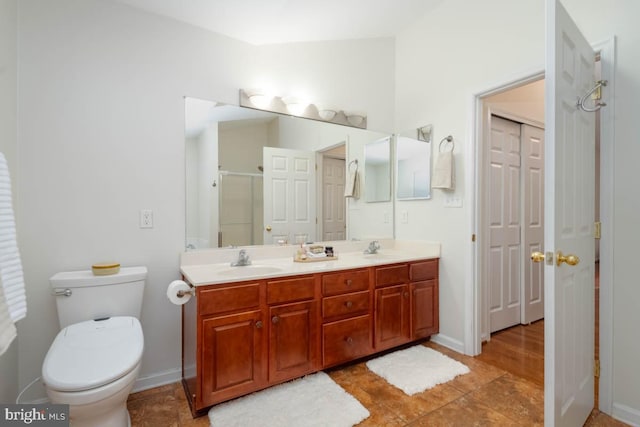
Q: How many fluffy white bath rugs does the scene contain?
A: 2